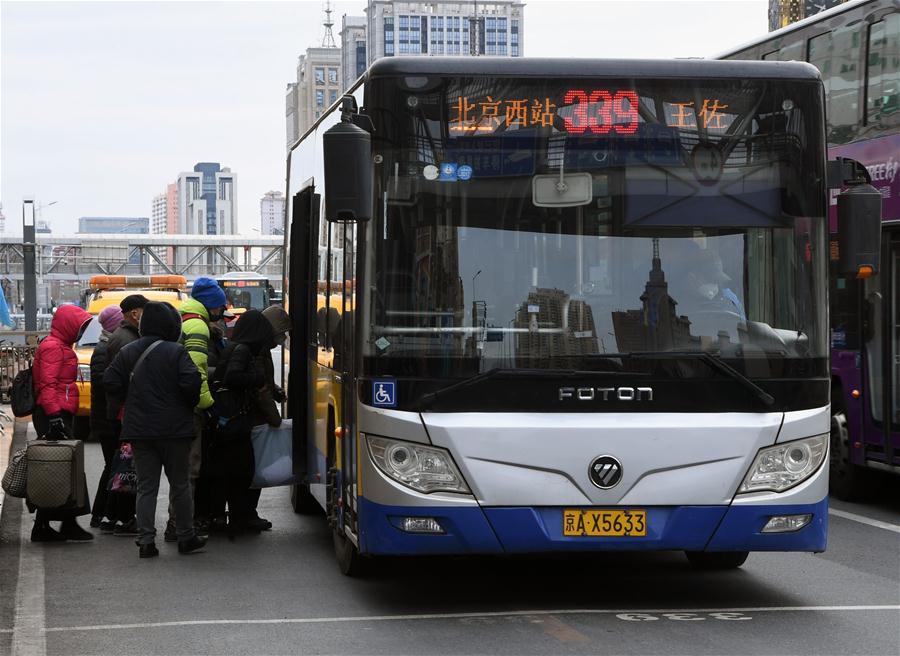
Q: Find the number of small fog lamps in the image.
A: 2